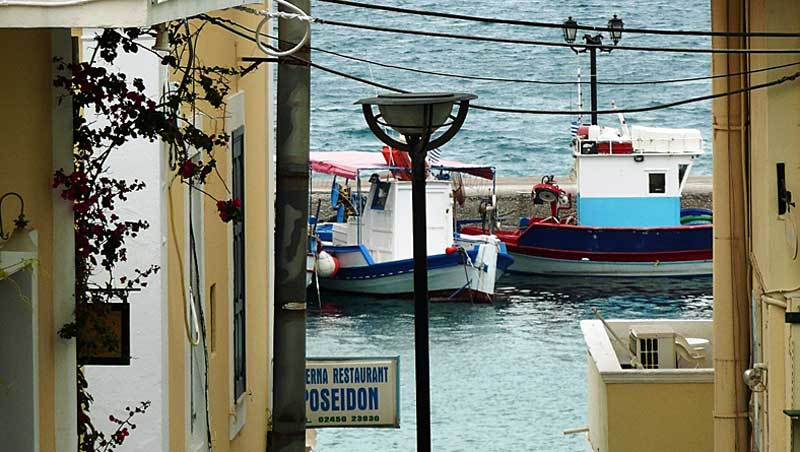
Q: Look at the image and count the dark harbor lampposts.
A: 2